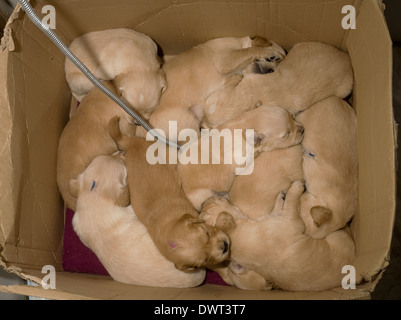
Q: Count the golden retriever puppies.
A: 10